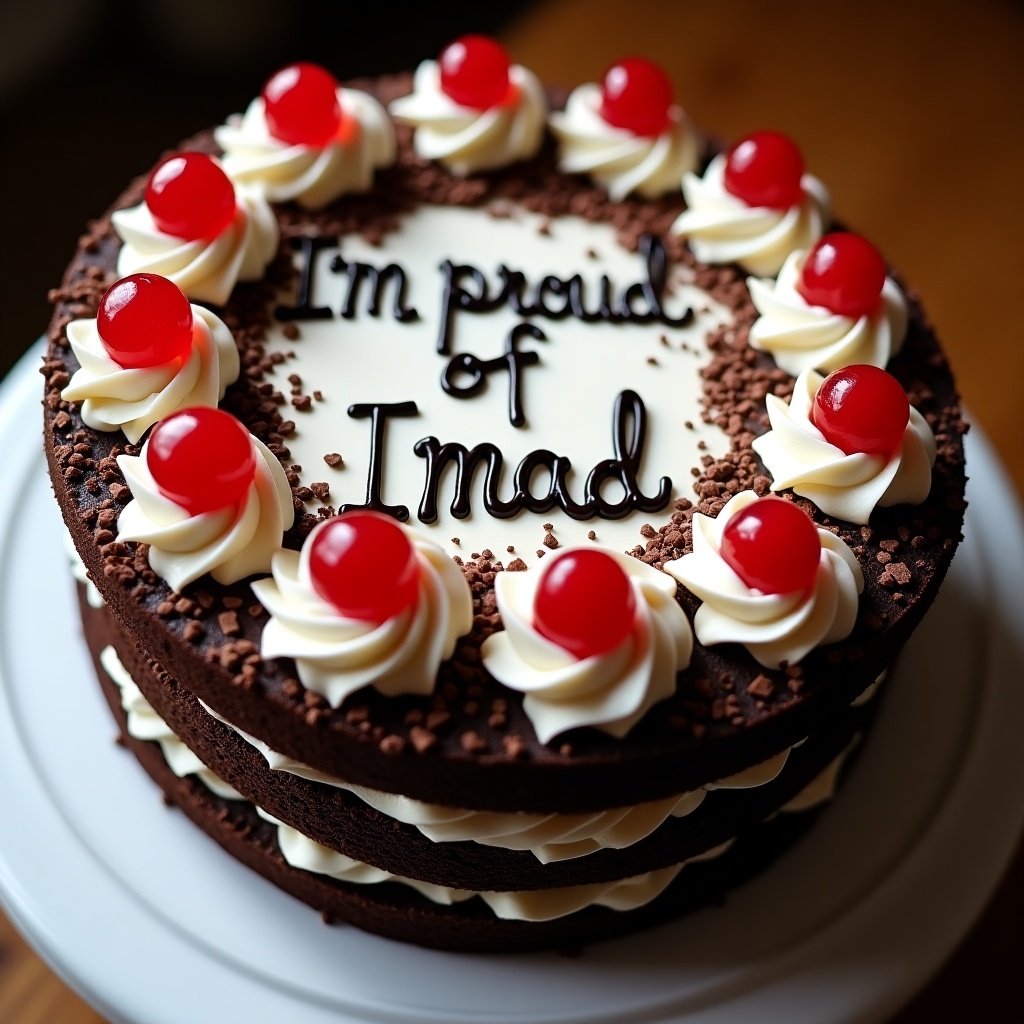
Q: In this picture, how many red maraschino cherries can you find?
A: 12